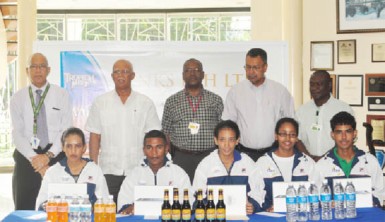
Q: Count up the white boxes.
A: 5